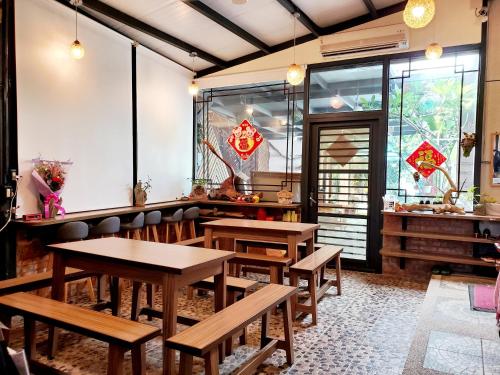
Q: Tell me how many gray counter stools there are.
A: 6